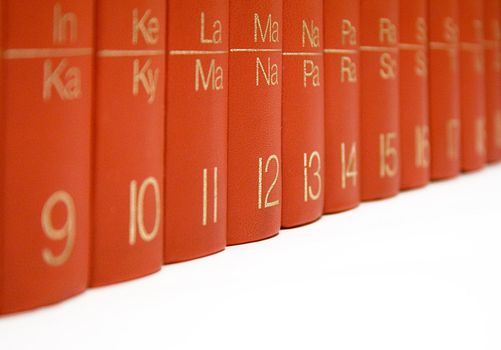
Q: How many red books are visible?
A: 11